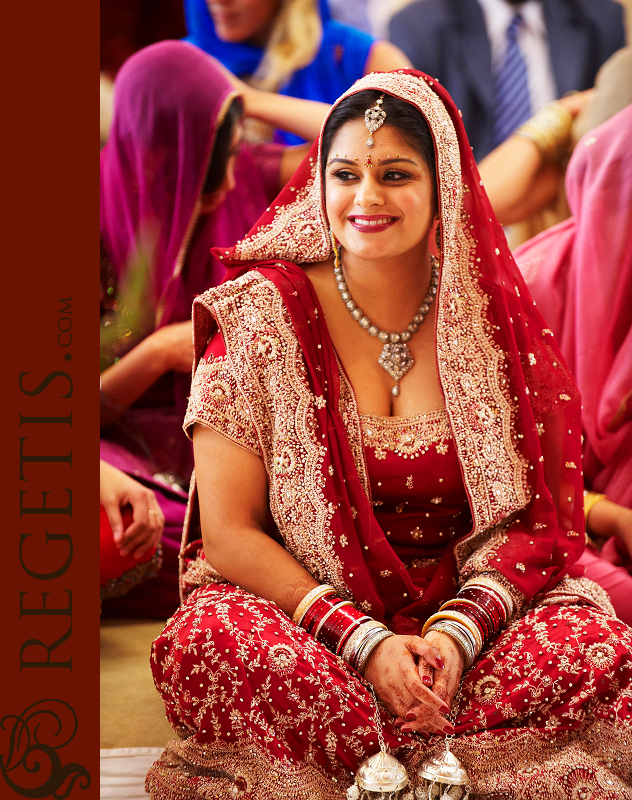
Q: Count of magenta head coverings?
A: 1